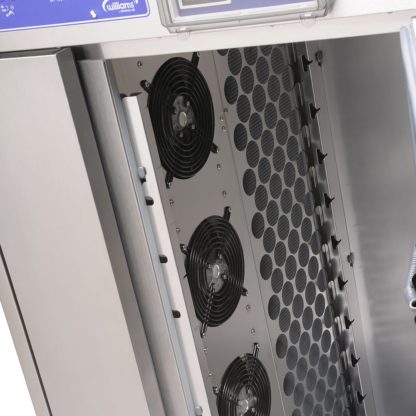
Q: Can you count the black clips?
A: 9